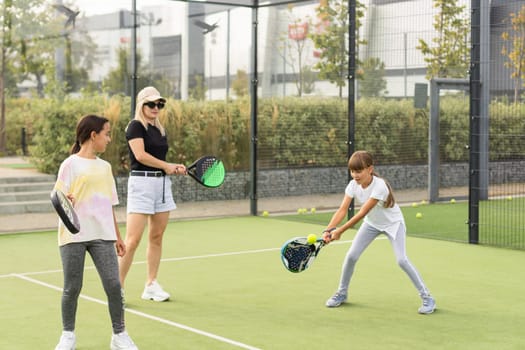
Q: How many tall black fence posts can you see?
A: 4